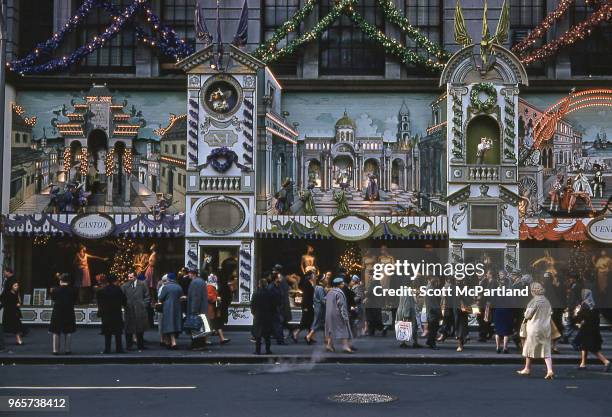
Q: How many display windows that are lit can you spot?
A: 3